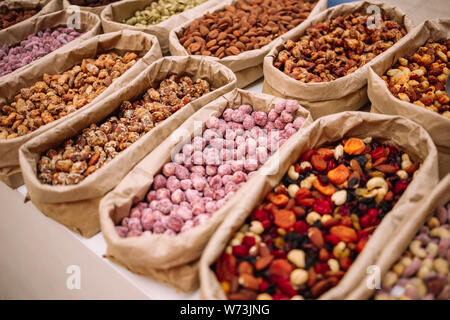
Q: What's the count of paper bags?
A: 12